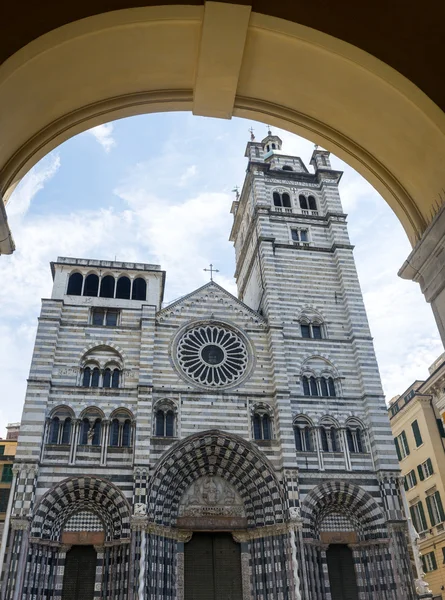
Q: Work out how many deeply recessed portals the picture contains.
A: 3